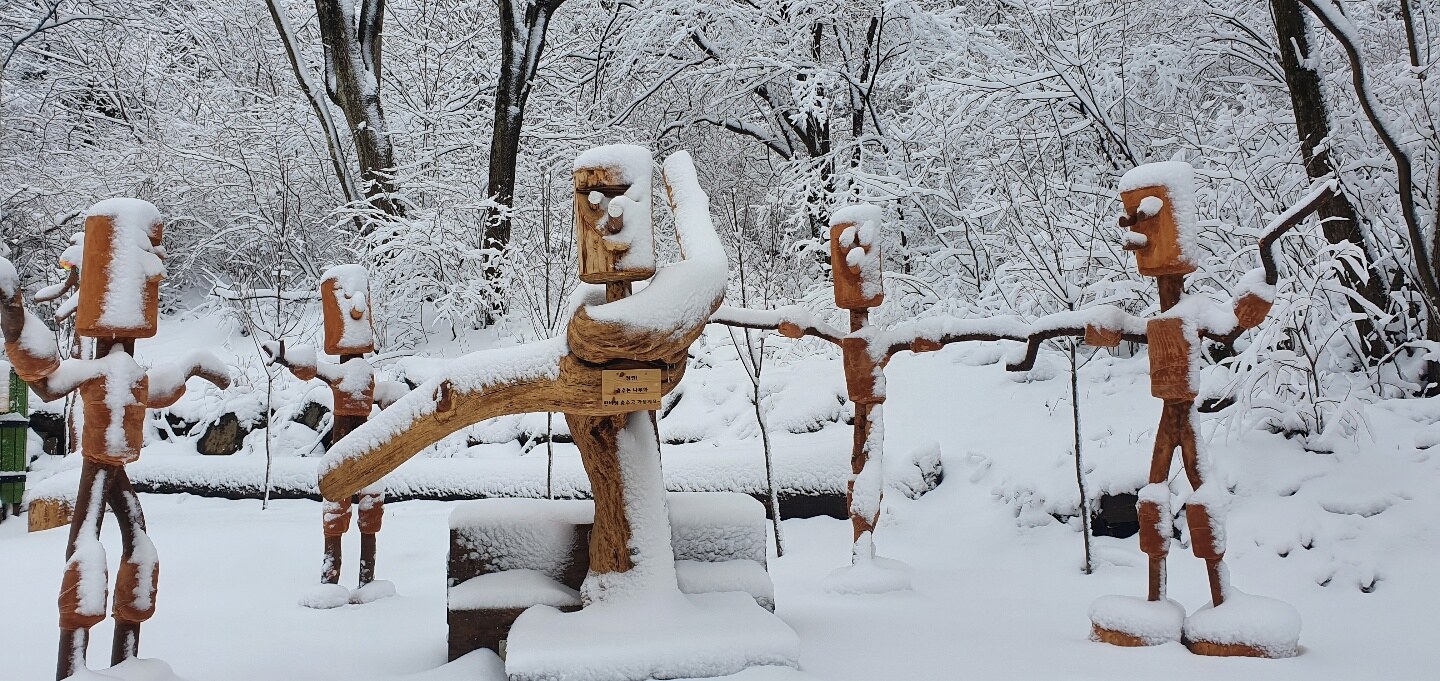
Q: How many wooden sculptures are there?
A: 5